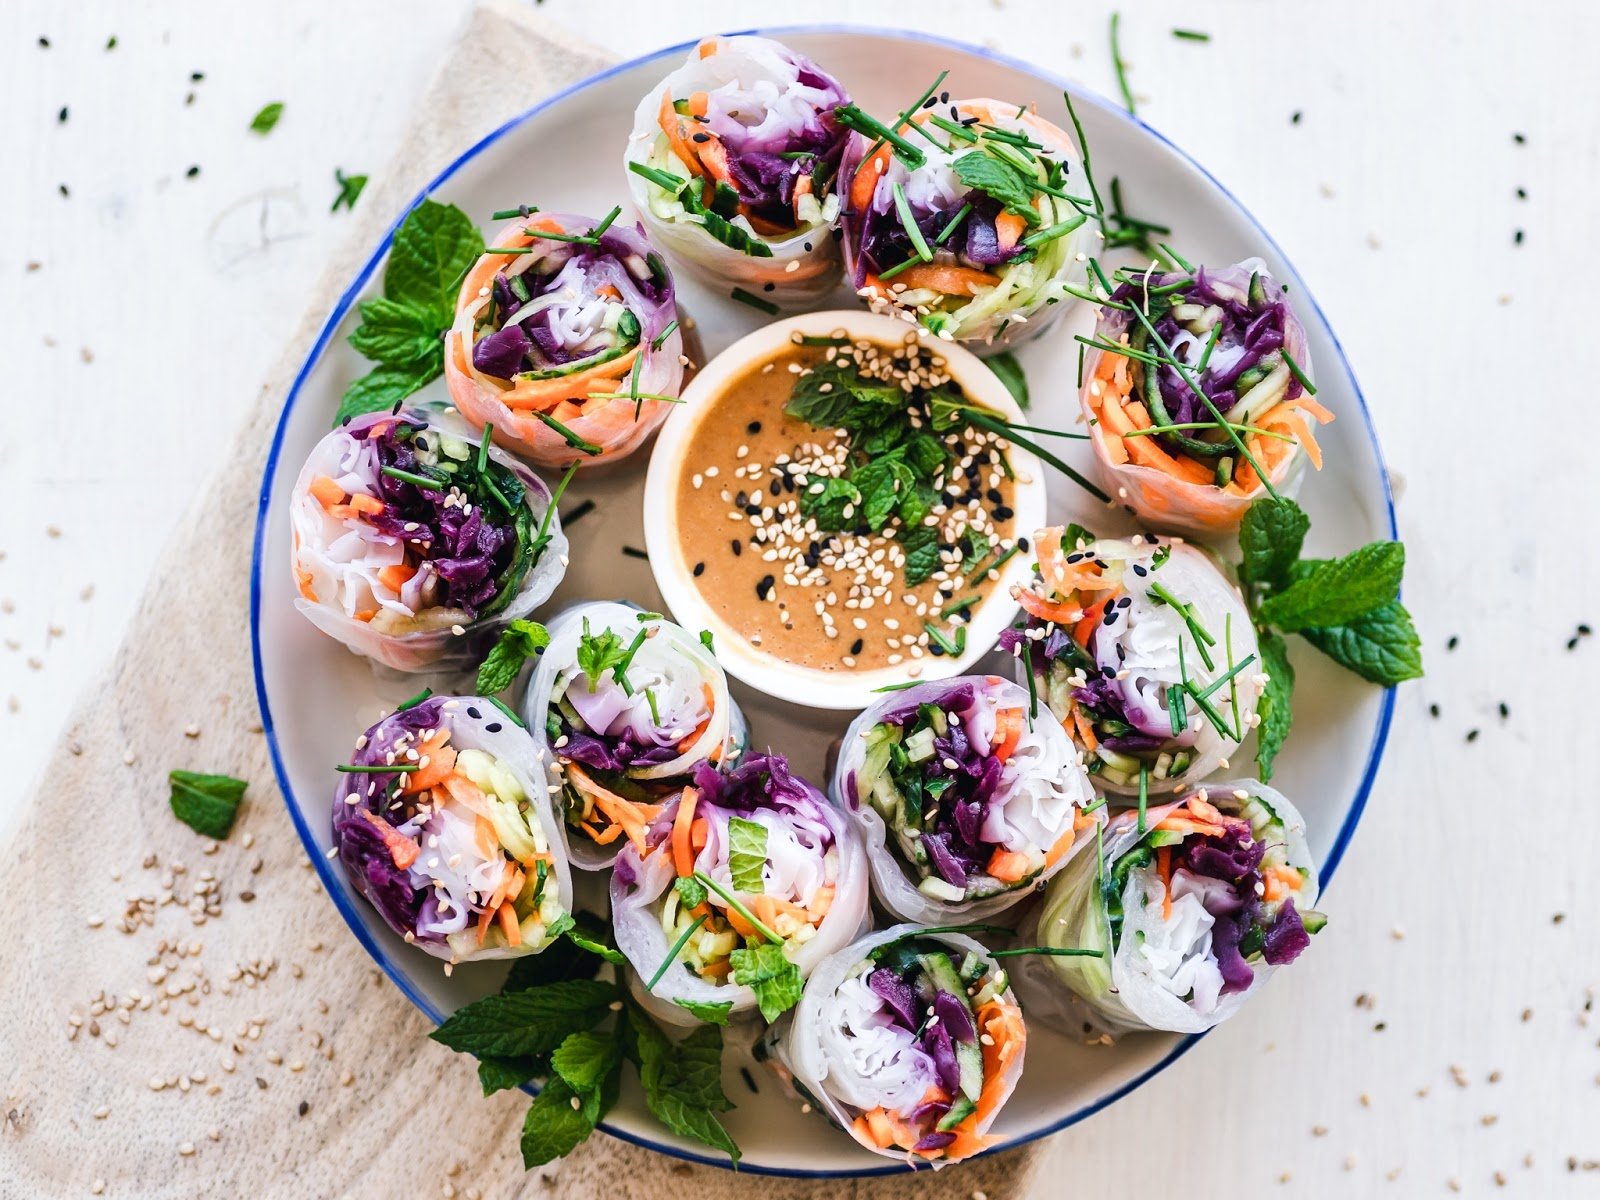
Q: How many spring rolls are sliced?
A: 12